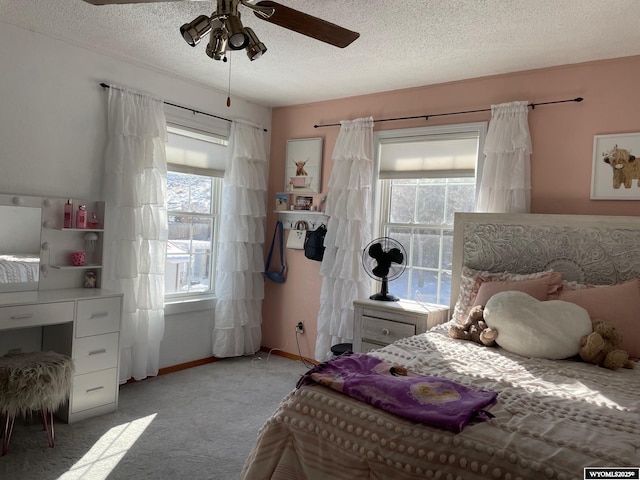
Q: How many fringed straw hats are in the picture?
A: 0